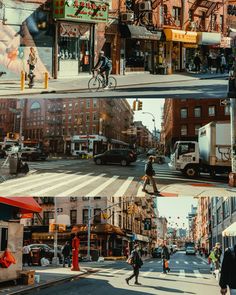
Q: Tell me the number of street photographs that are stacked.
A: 3